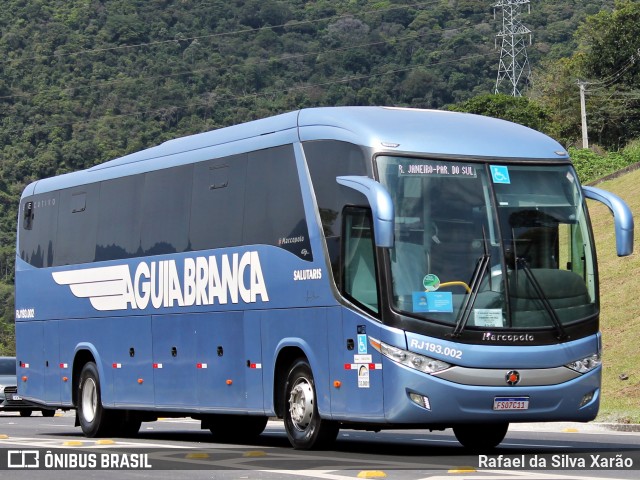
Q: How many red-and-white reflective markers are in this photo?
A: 8